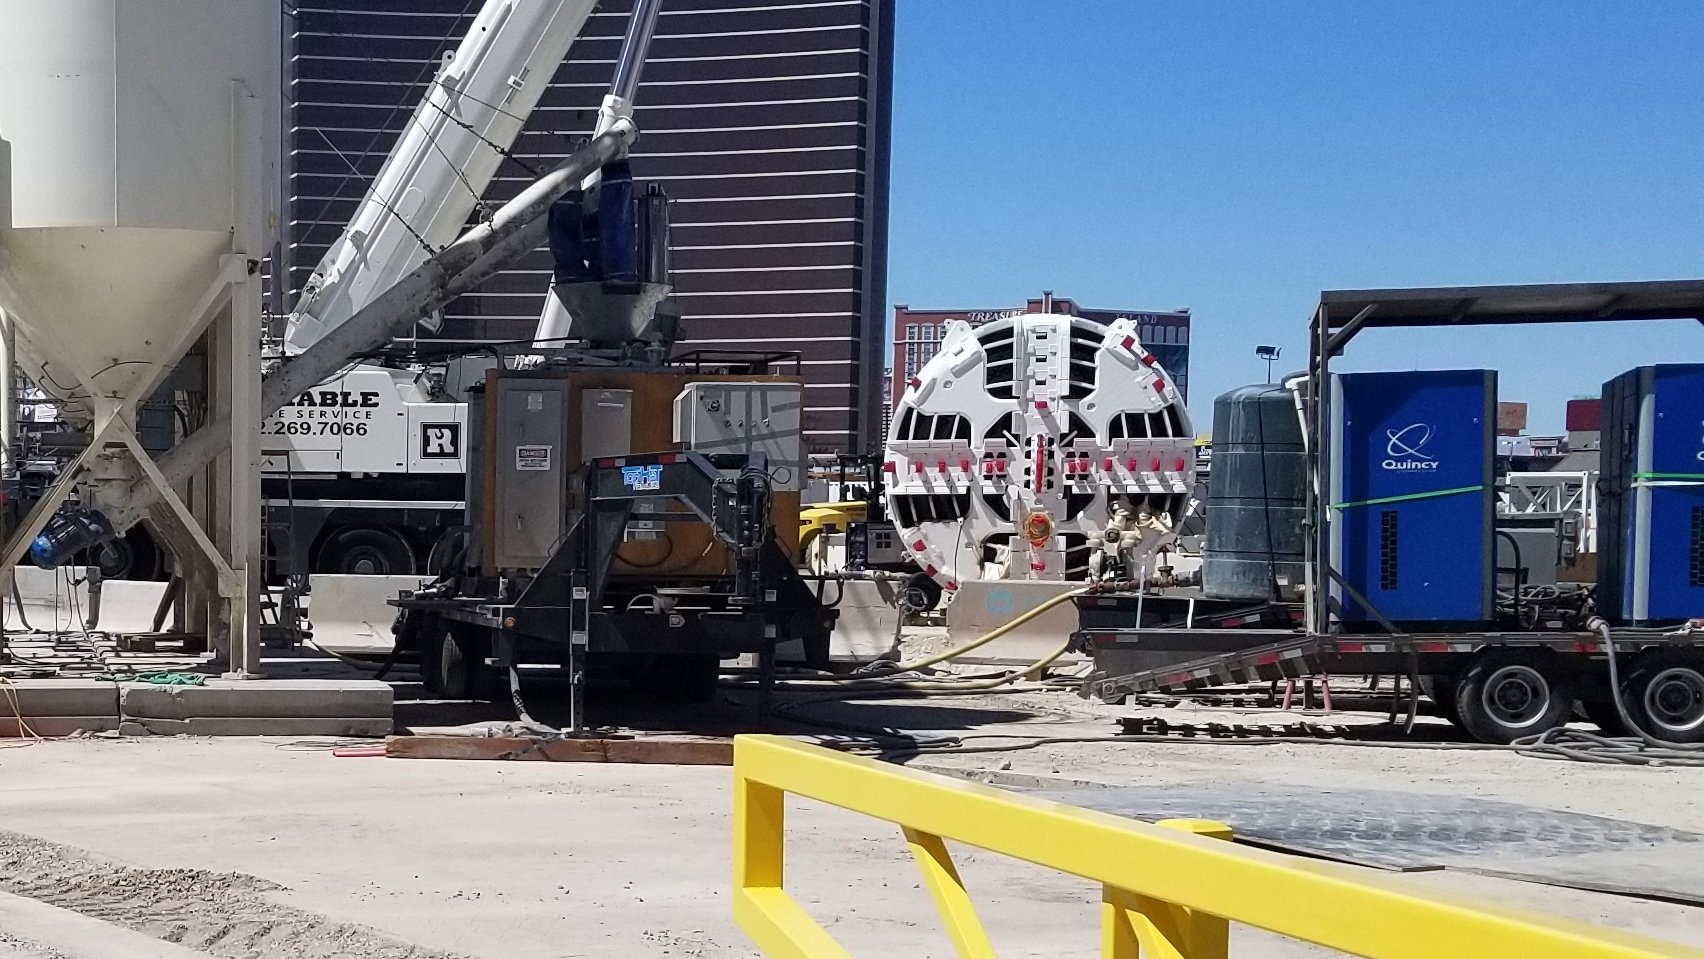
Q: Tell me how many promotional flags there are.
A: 0